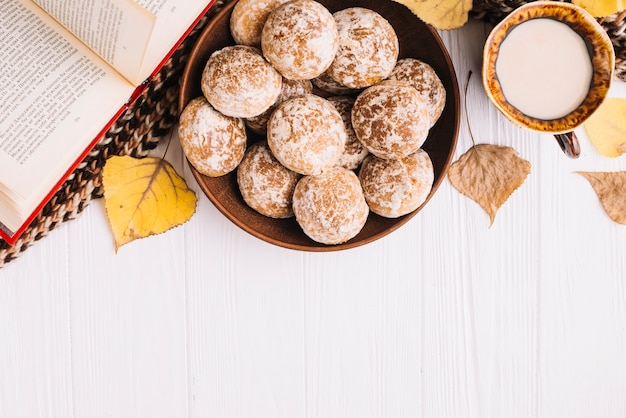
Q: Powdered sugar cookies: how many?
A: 14